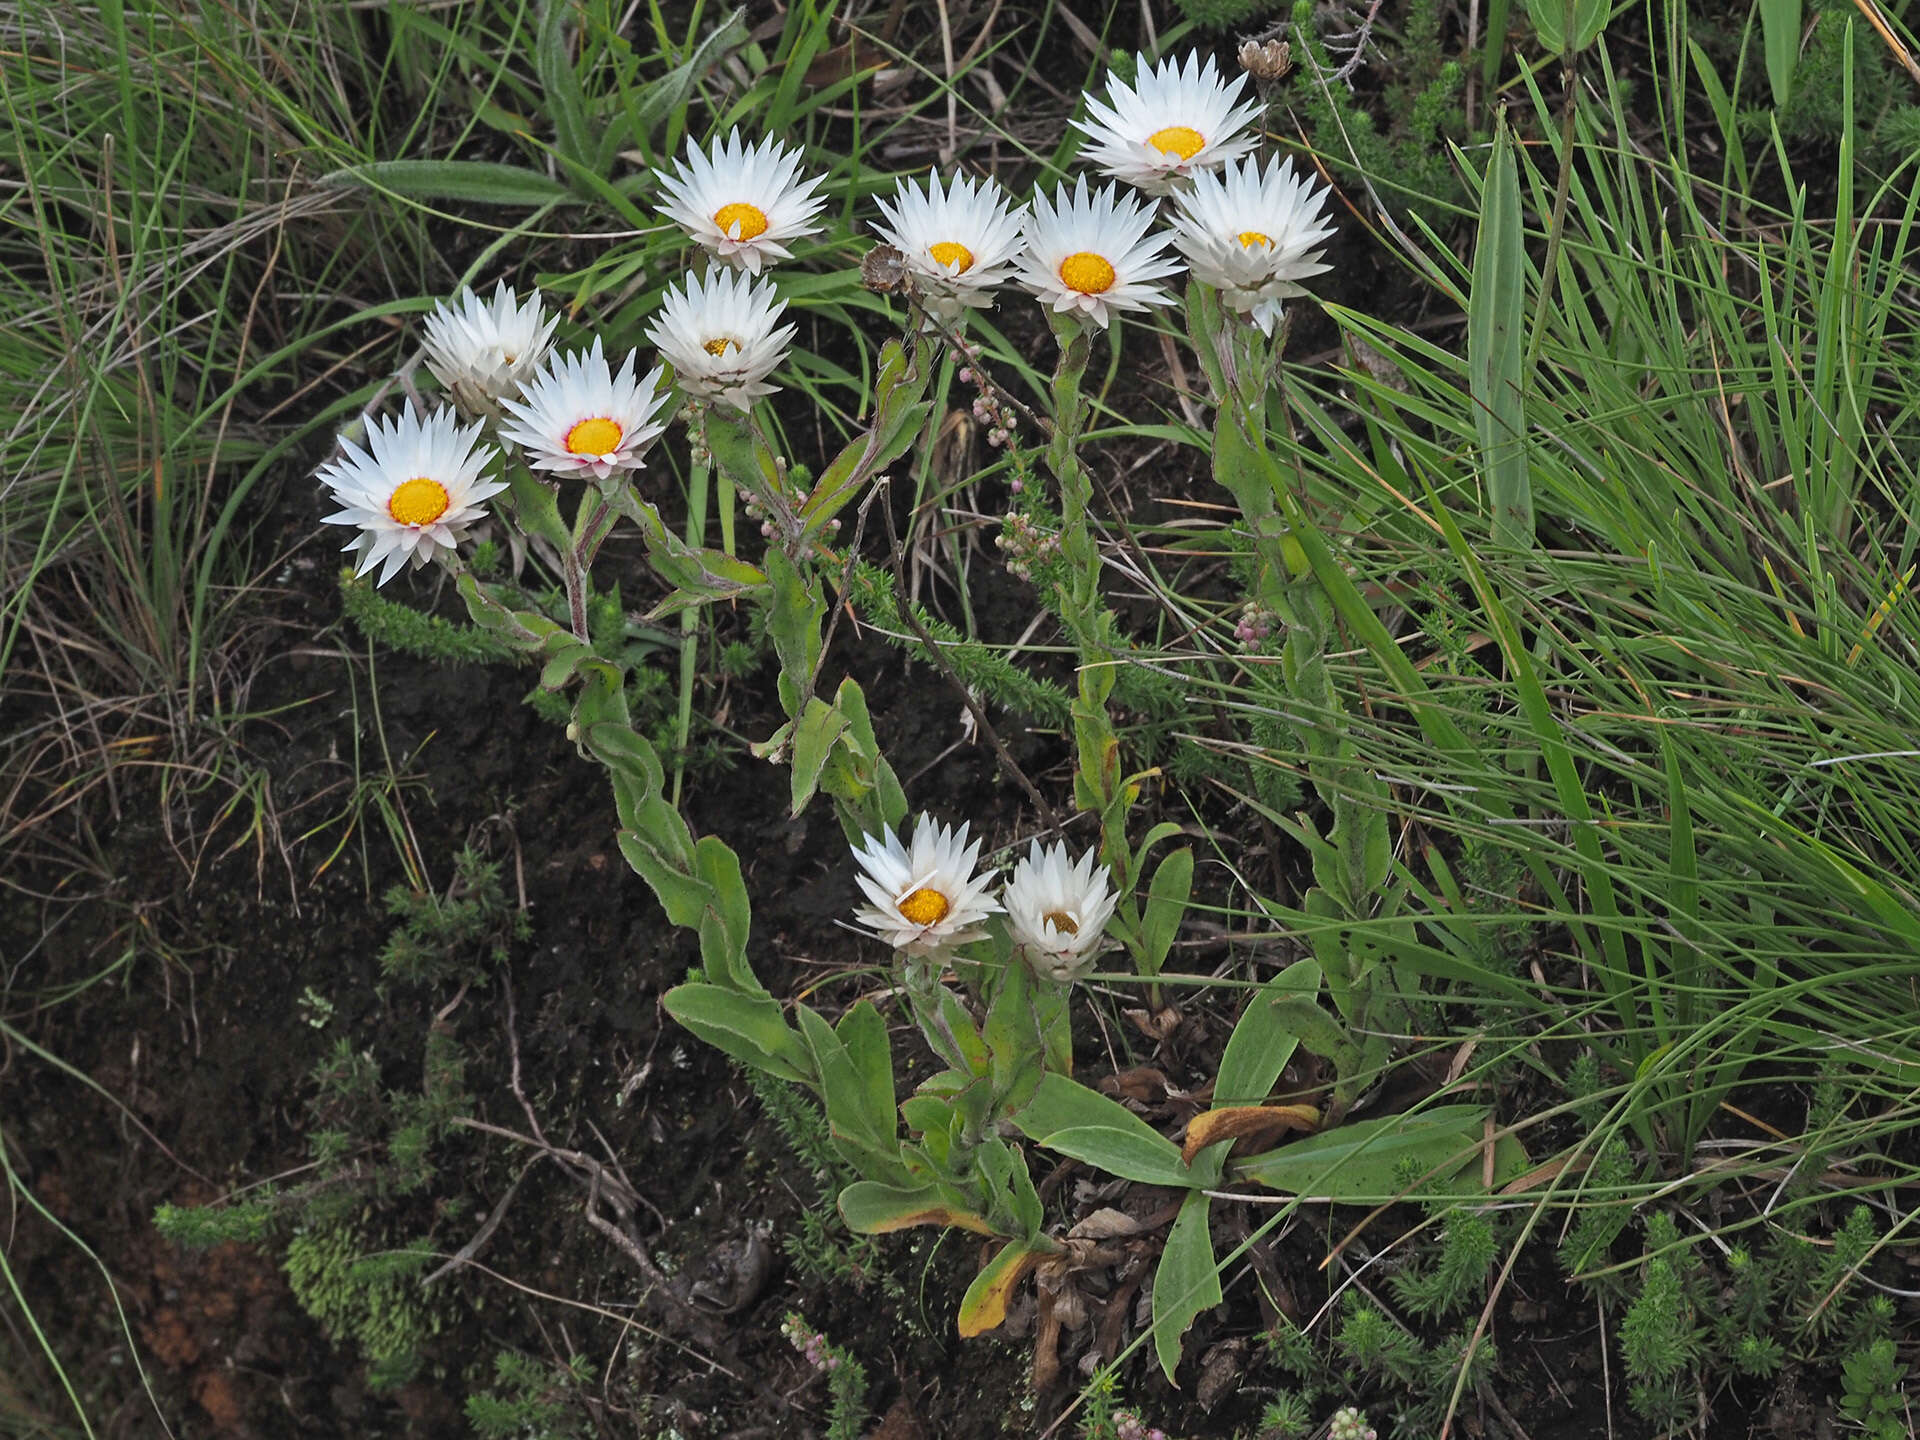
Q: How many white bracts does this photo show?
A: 11